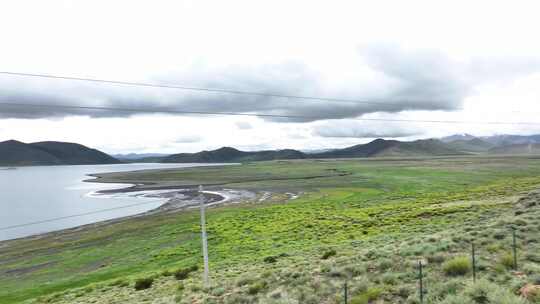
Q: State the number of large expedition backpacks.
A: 0